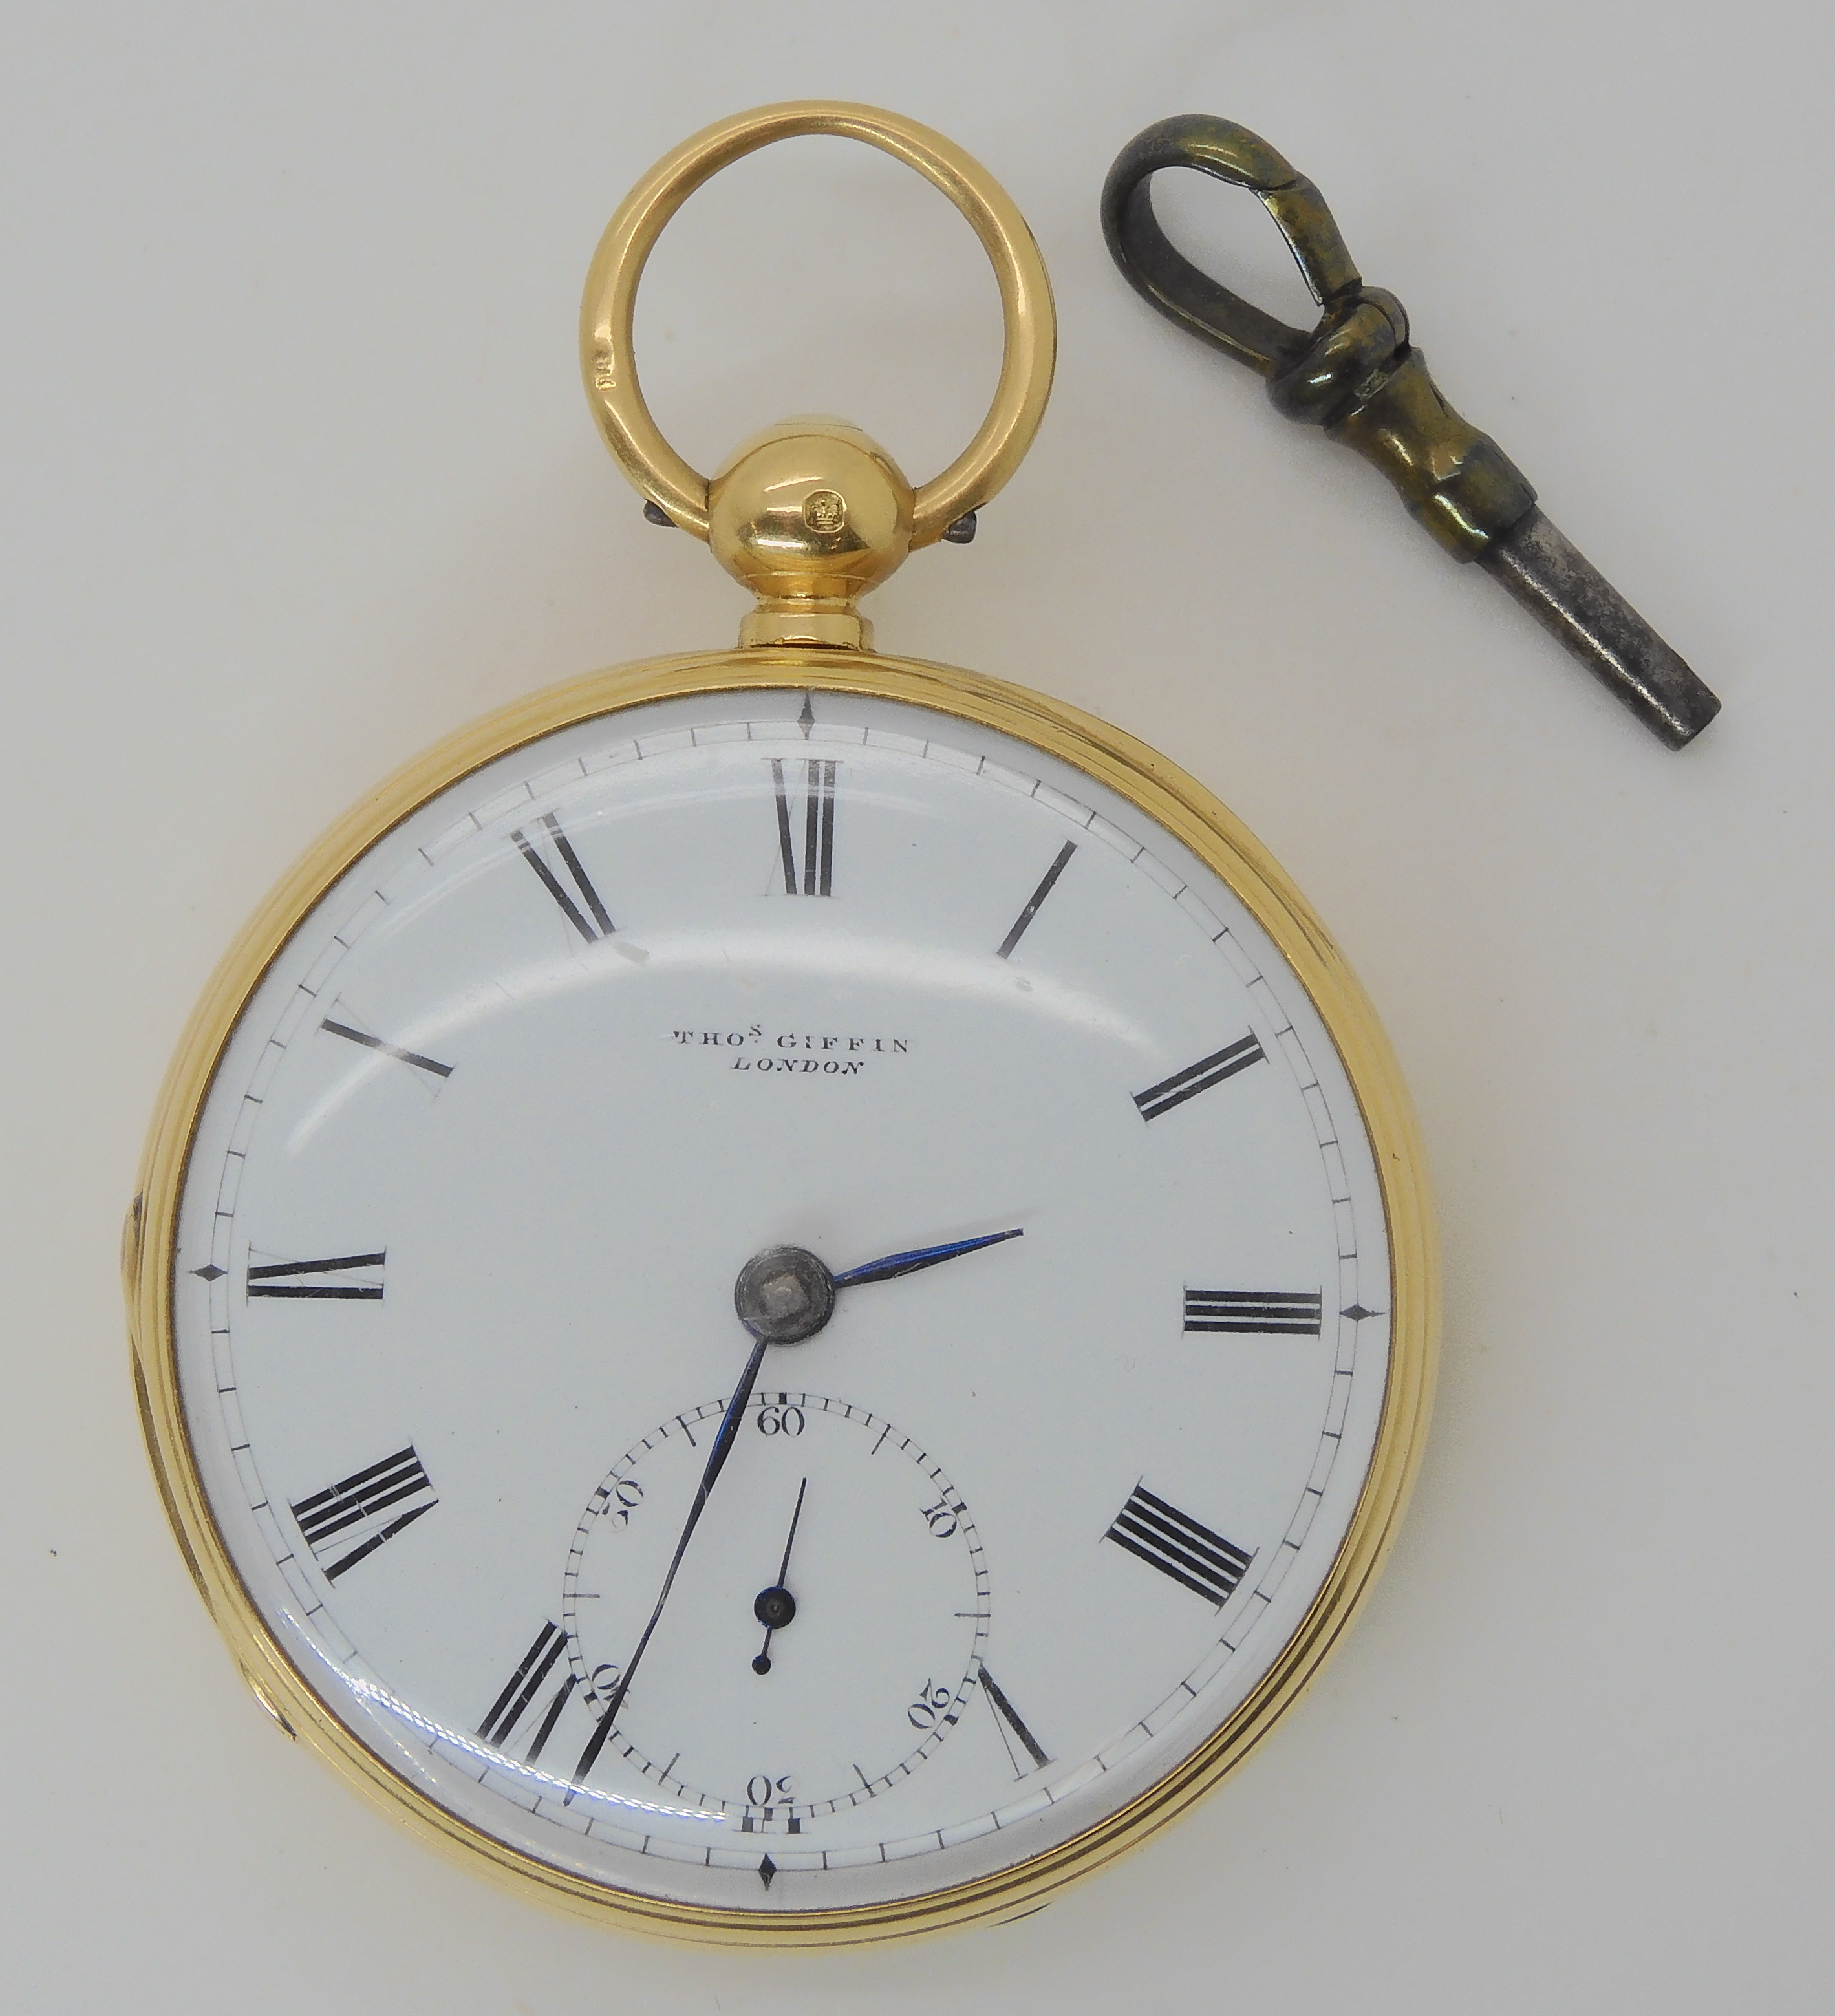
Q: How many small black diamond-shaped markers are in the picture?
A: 4